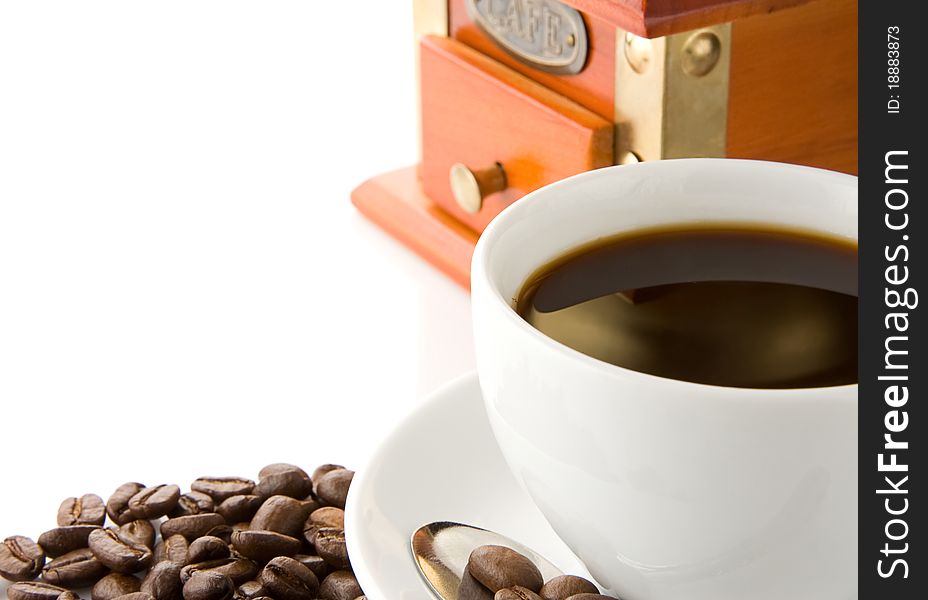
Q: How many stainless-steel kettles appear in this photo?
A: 0